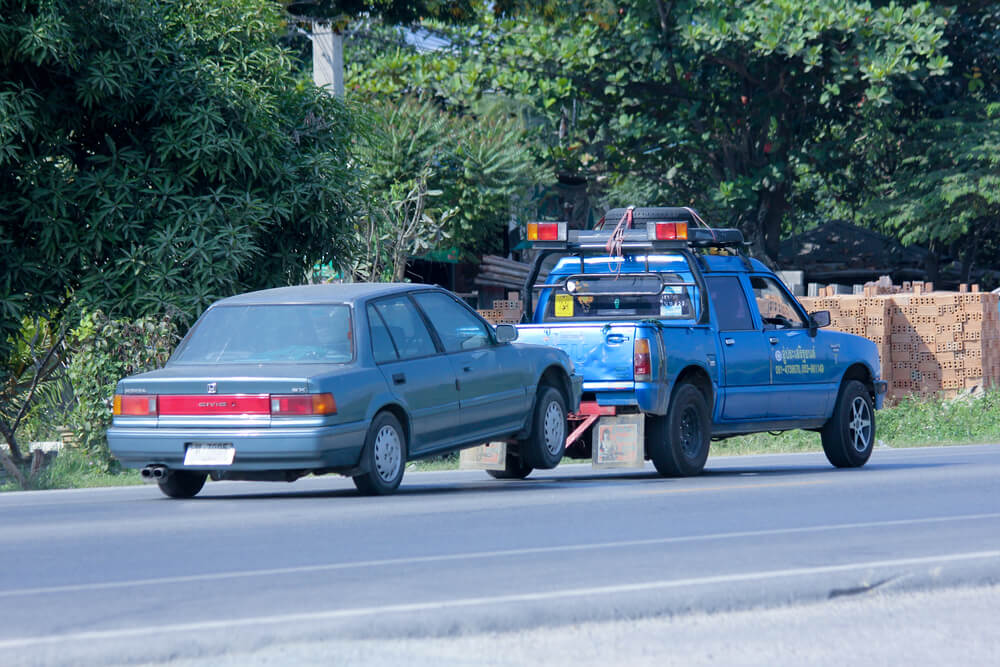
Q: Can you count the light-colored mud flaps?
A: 2